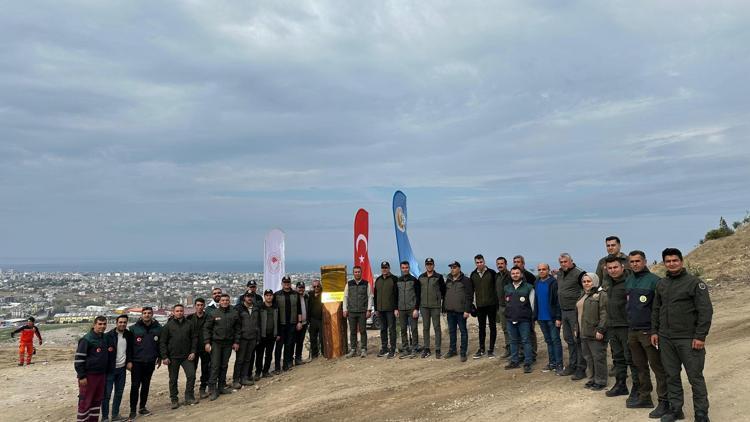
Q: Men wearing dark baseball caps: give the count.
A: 8